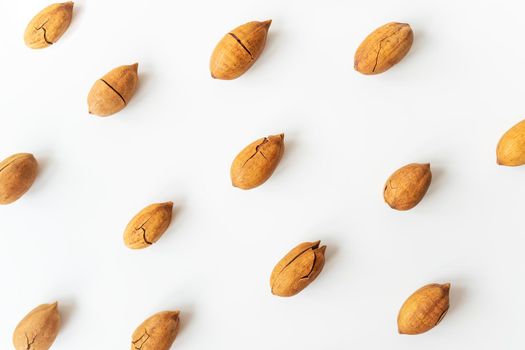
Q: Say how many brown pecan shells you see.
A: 13